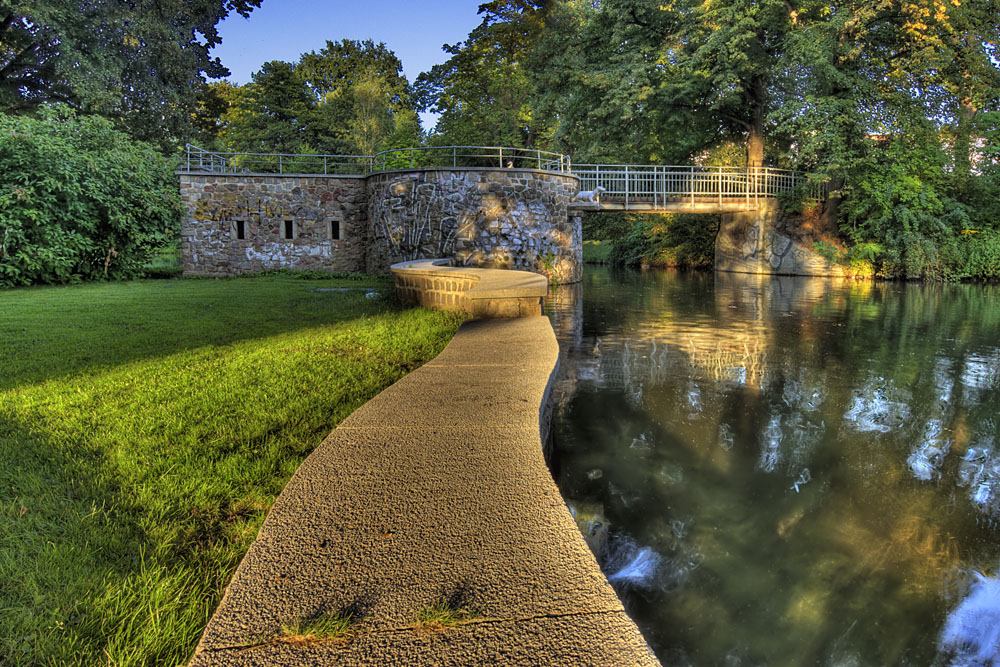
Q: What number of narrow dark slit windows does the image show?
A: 3